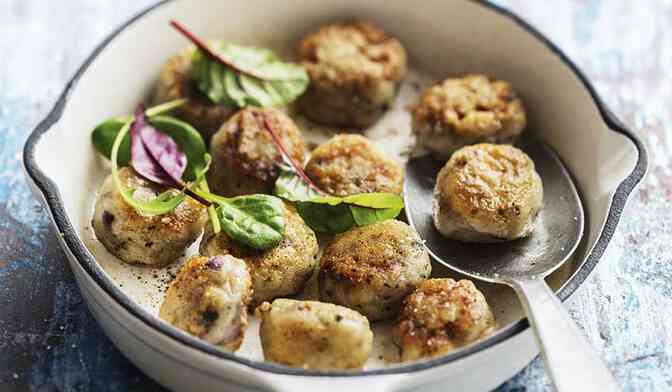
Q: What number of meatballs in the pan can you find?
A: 12